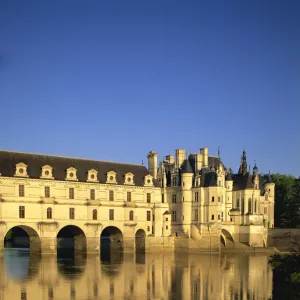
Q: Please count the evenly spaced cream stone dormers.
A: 7